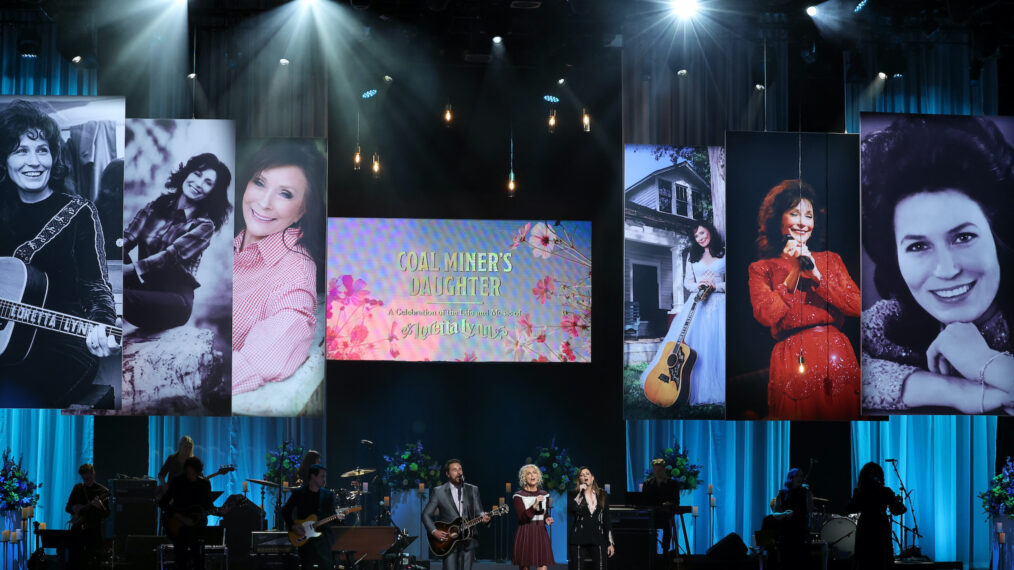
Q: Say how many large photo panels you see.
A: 6